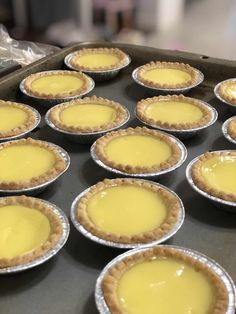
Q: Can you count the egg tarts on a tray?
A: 14